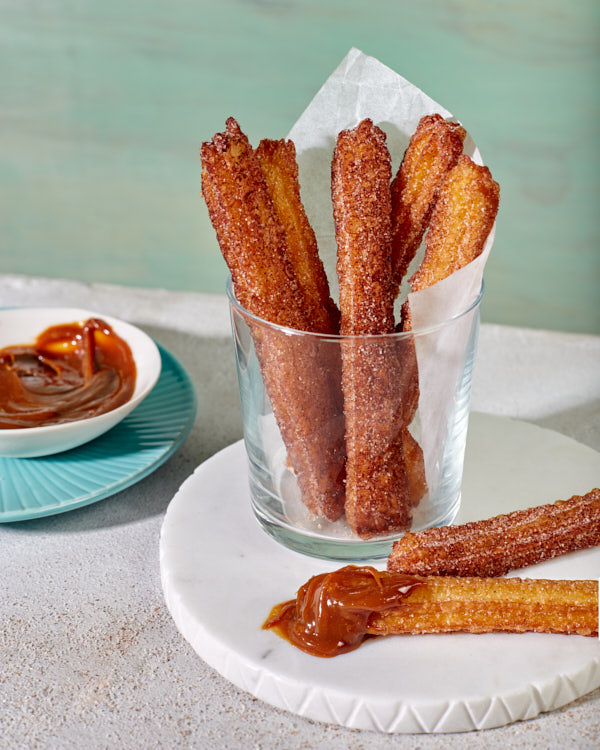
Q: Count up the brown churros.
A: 7